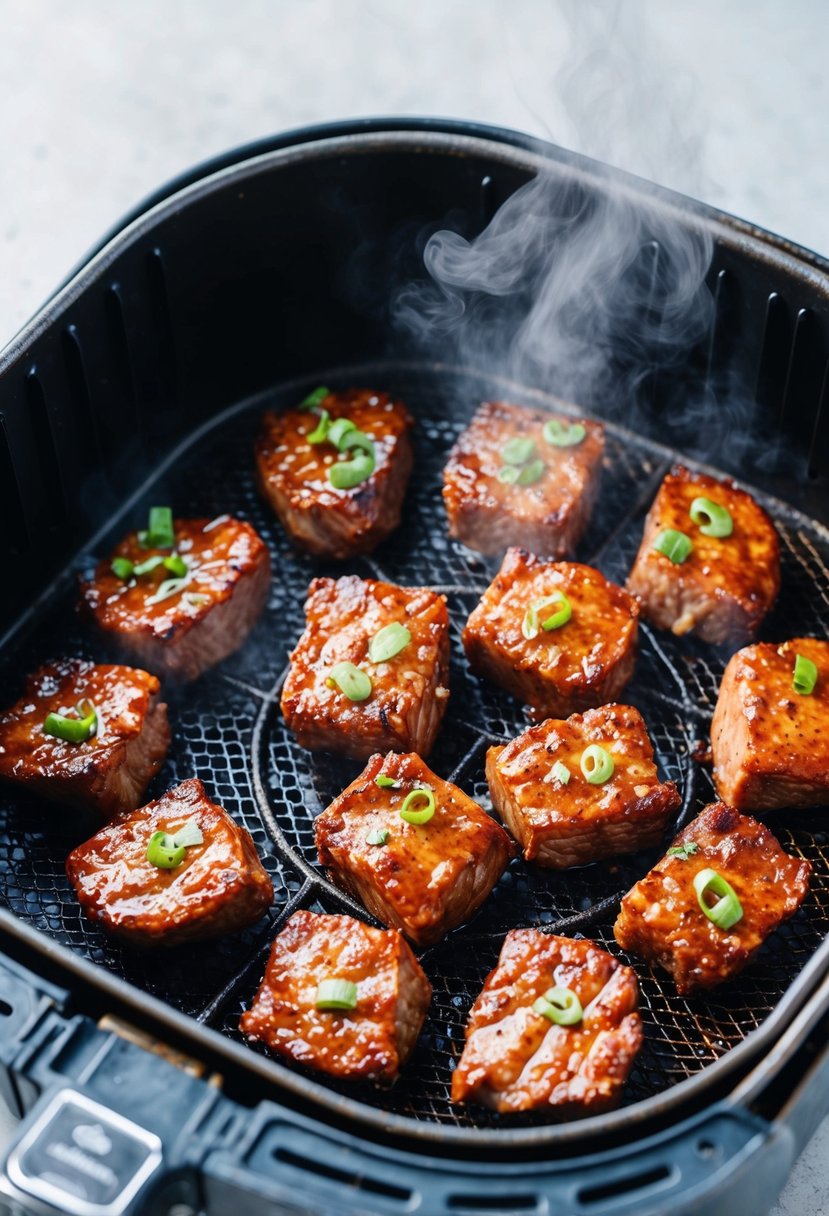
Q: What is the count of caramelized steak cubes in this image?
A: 14